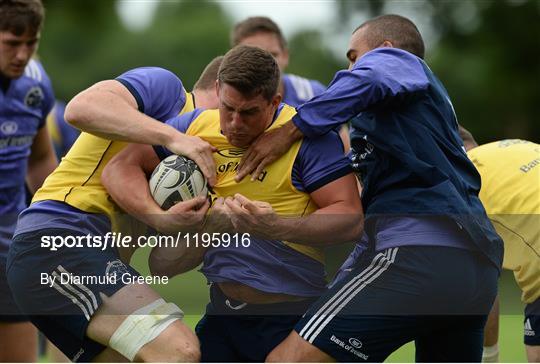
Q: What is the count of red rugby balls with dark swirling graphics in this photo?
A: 0